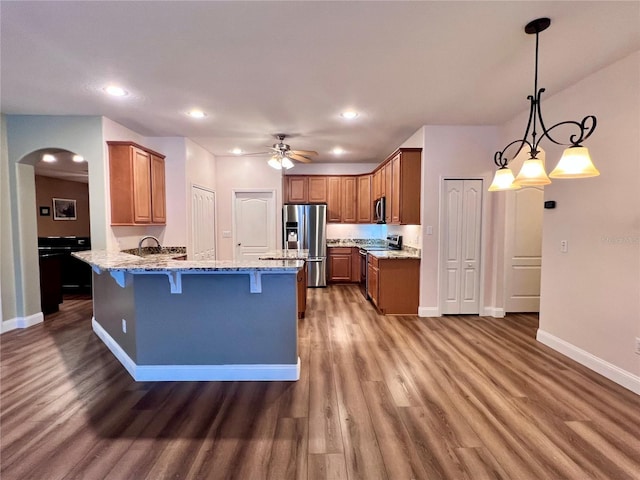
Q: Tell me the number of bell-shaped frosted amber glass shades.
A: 3